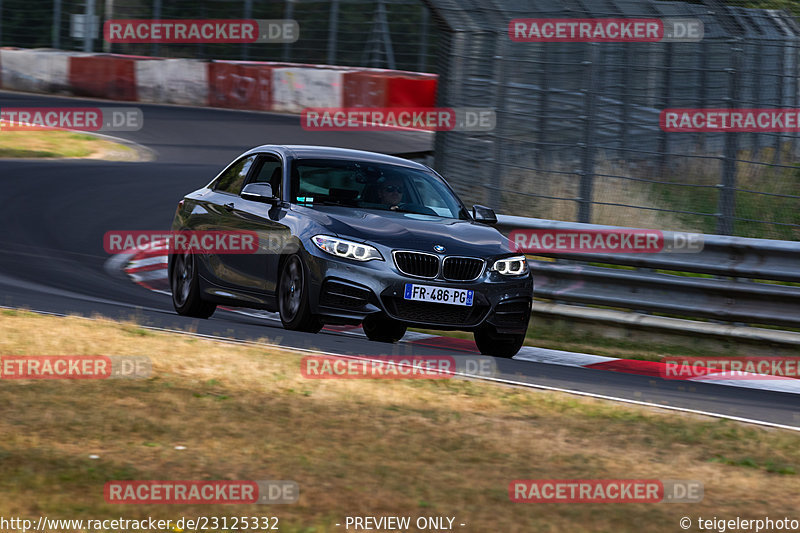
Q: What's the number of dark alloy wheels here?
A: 2